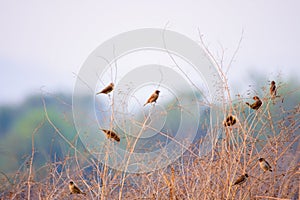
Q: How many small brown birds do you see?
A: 9